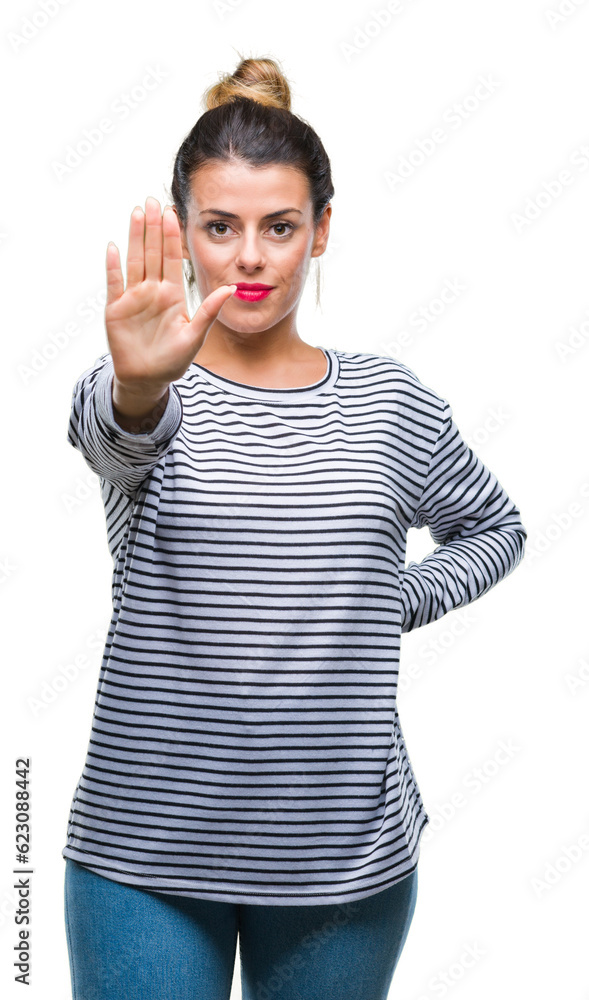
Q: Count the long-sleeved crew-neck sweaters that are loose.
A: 1